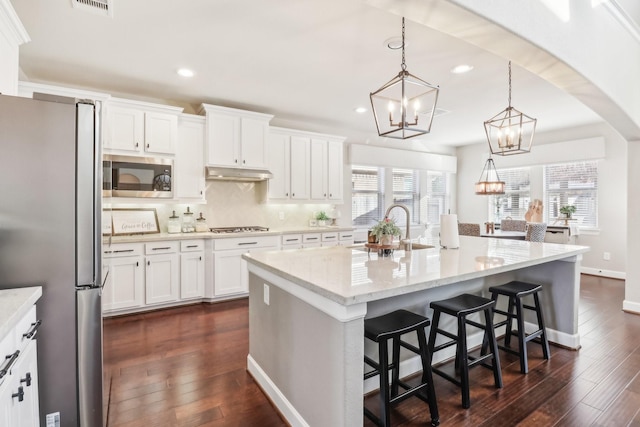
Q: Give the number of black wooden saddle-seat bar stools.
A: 3